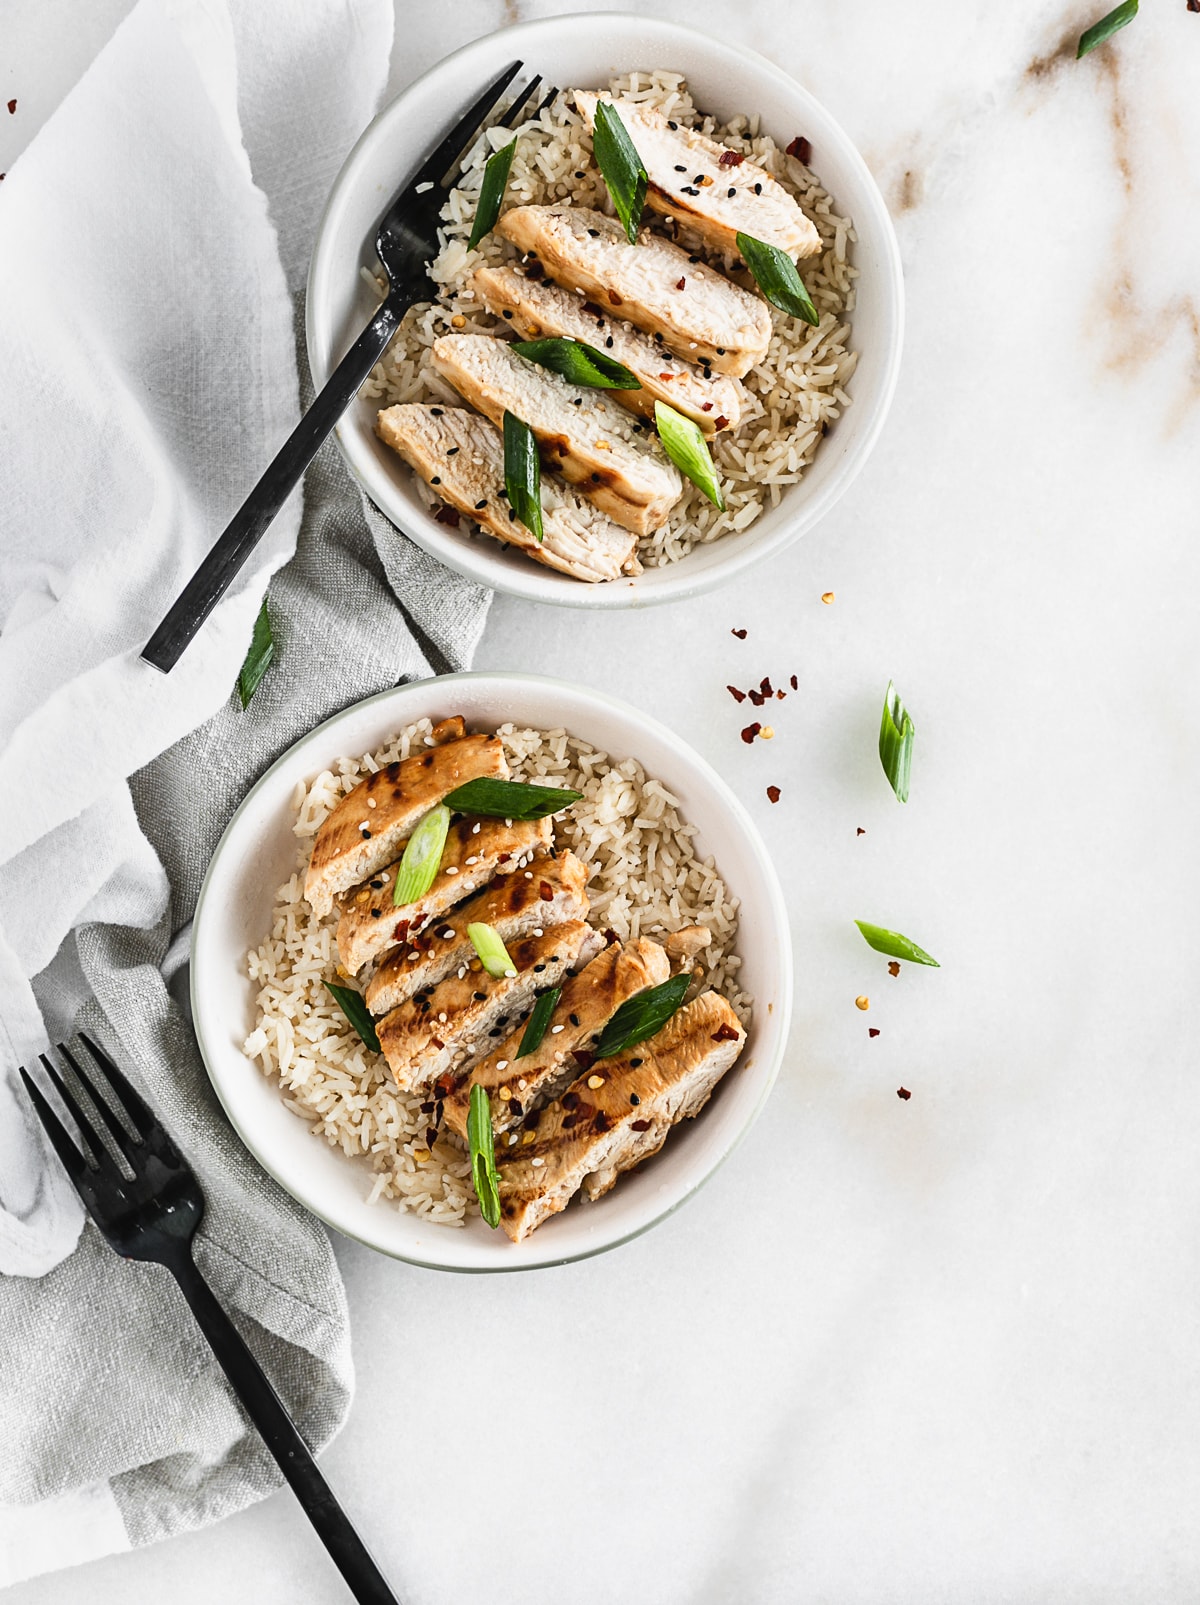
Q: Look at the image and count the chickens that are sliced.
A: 11